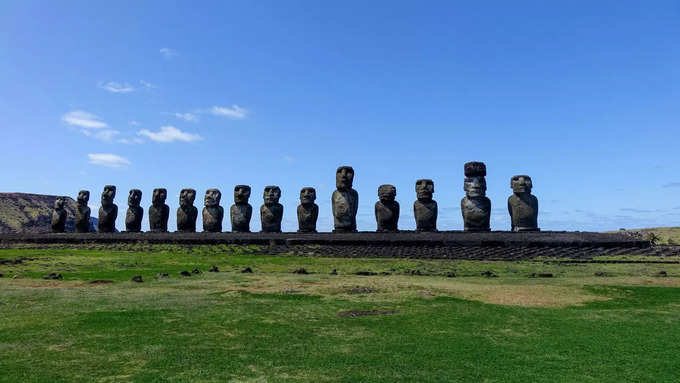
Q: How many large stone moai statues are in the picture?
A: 15